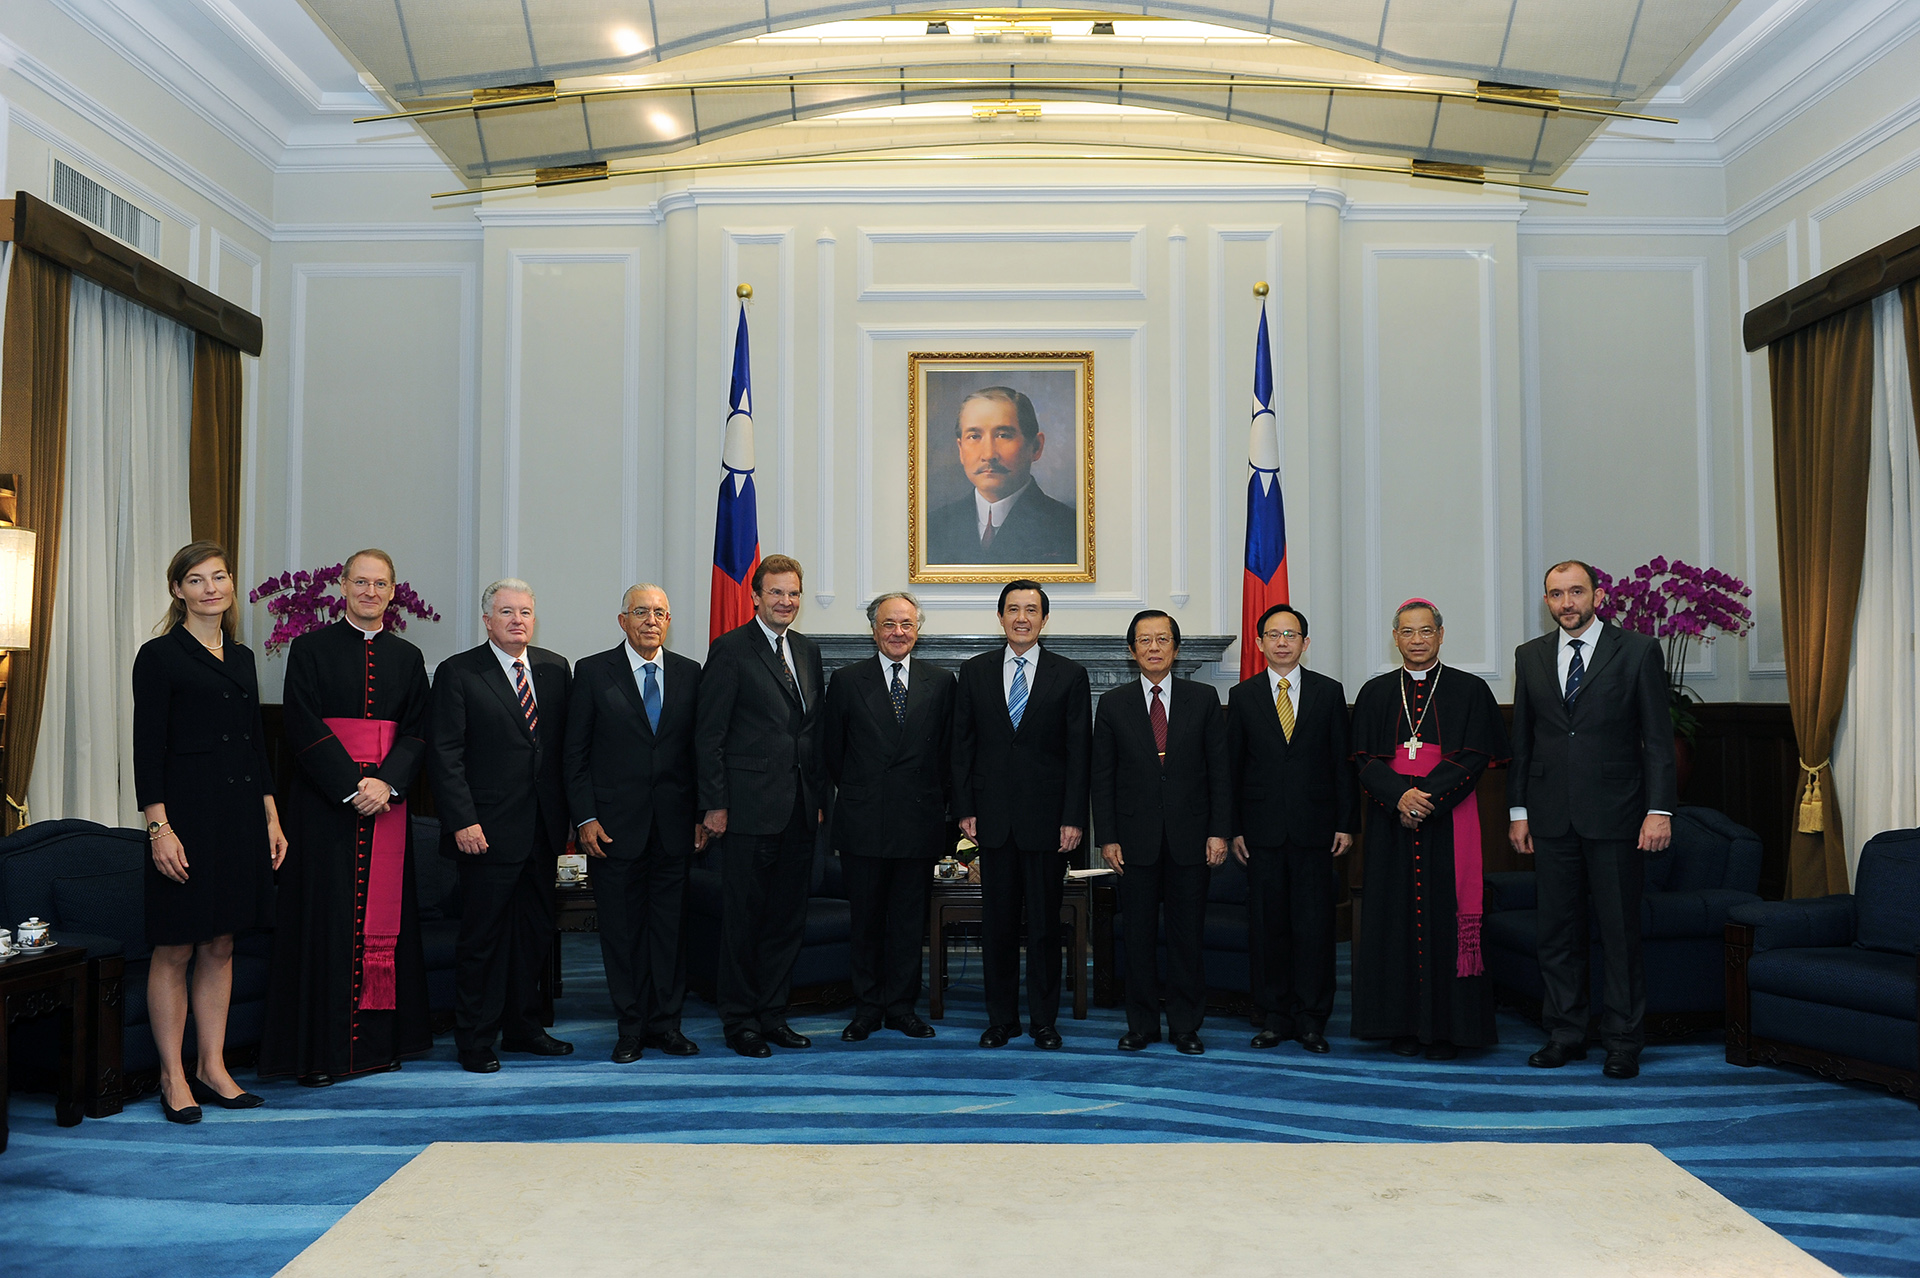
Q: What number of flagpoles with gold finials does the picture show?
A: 2